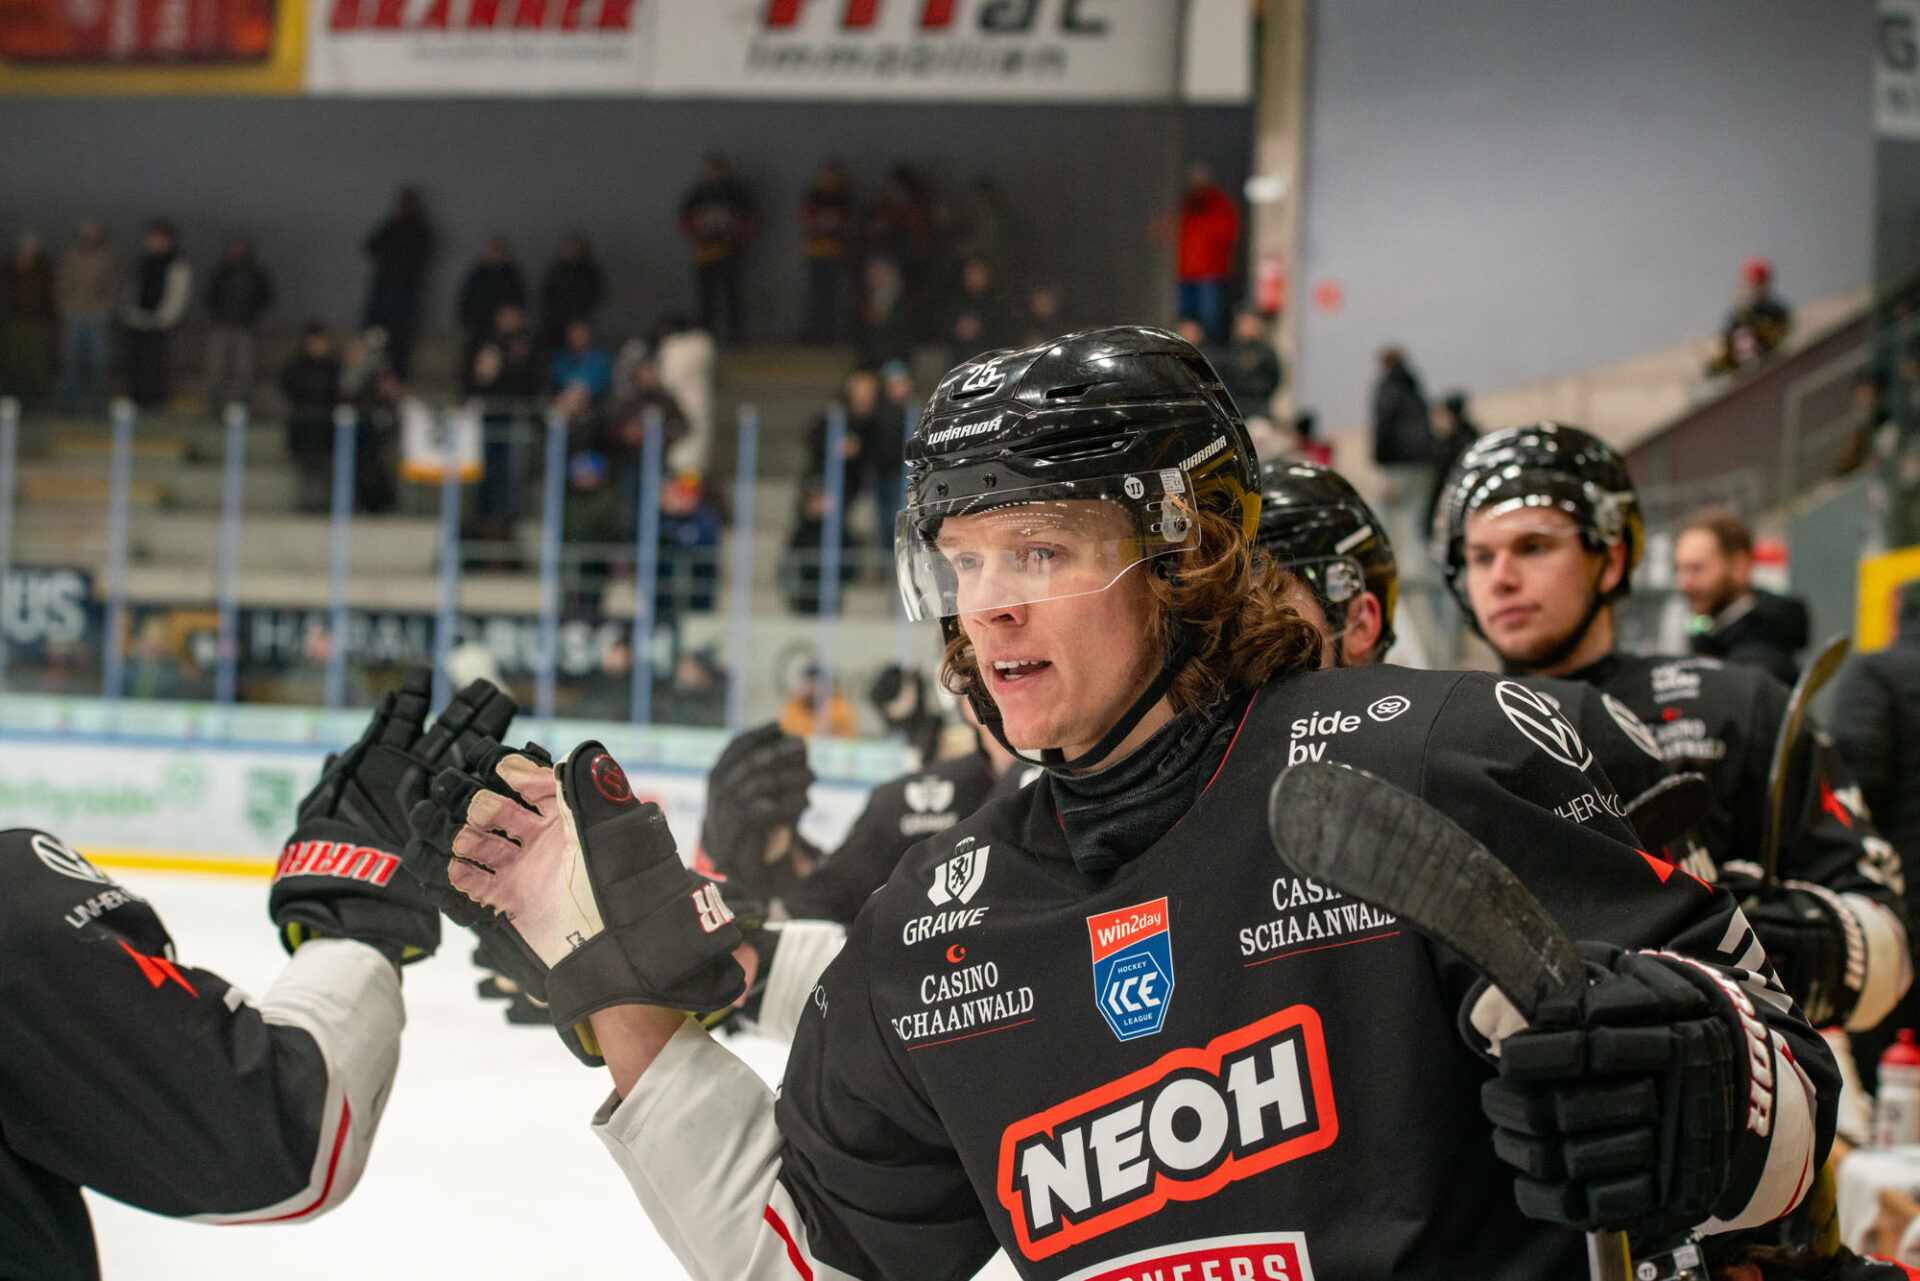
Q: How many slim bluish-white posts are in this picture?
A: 10